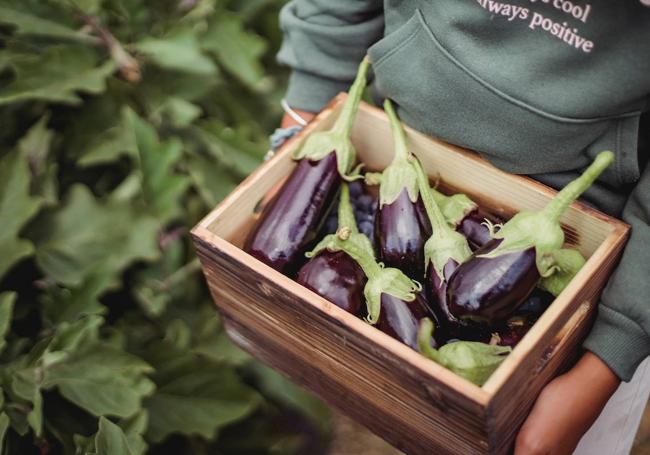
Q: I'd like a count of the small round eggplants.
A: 1